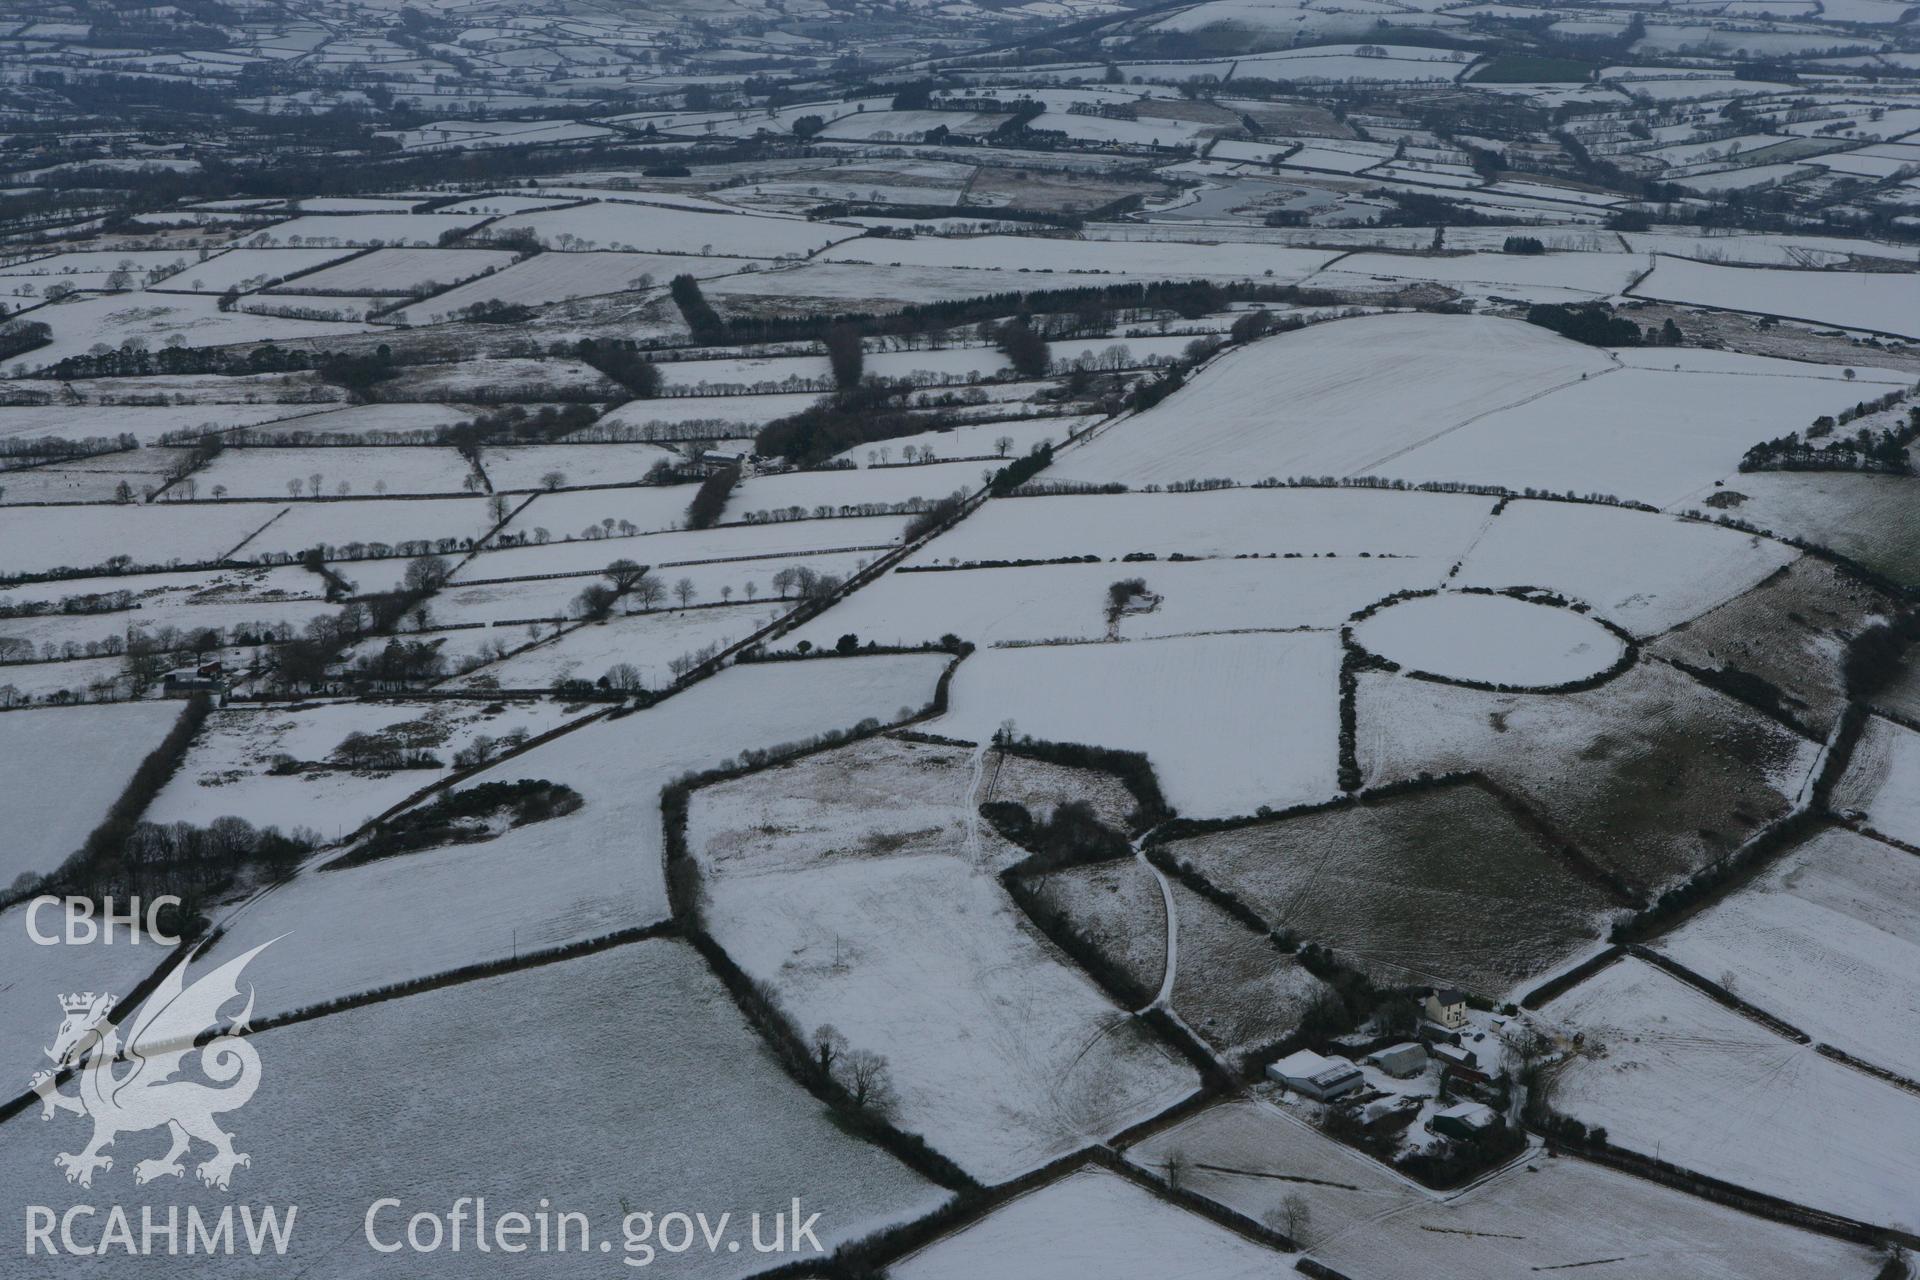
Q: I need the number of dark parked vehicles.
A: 2